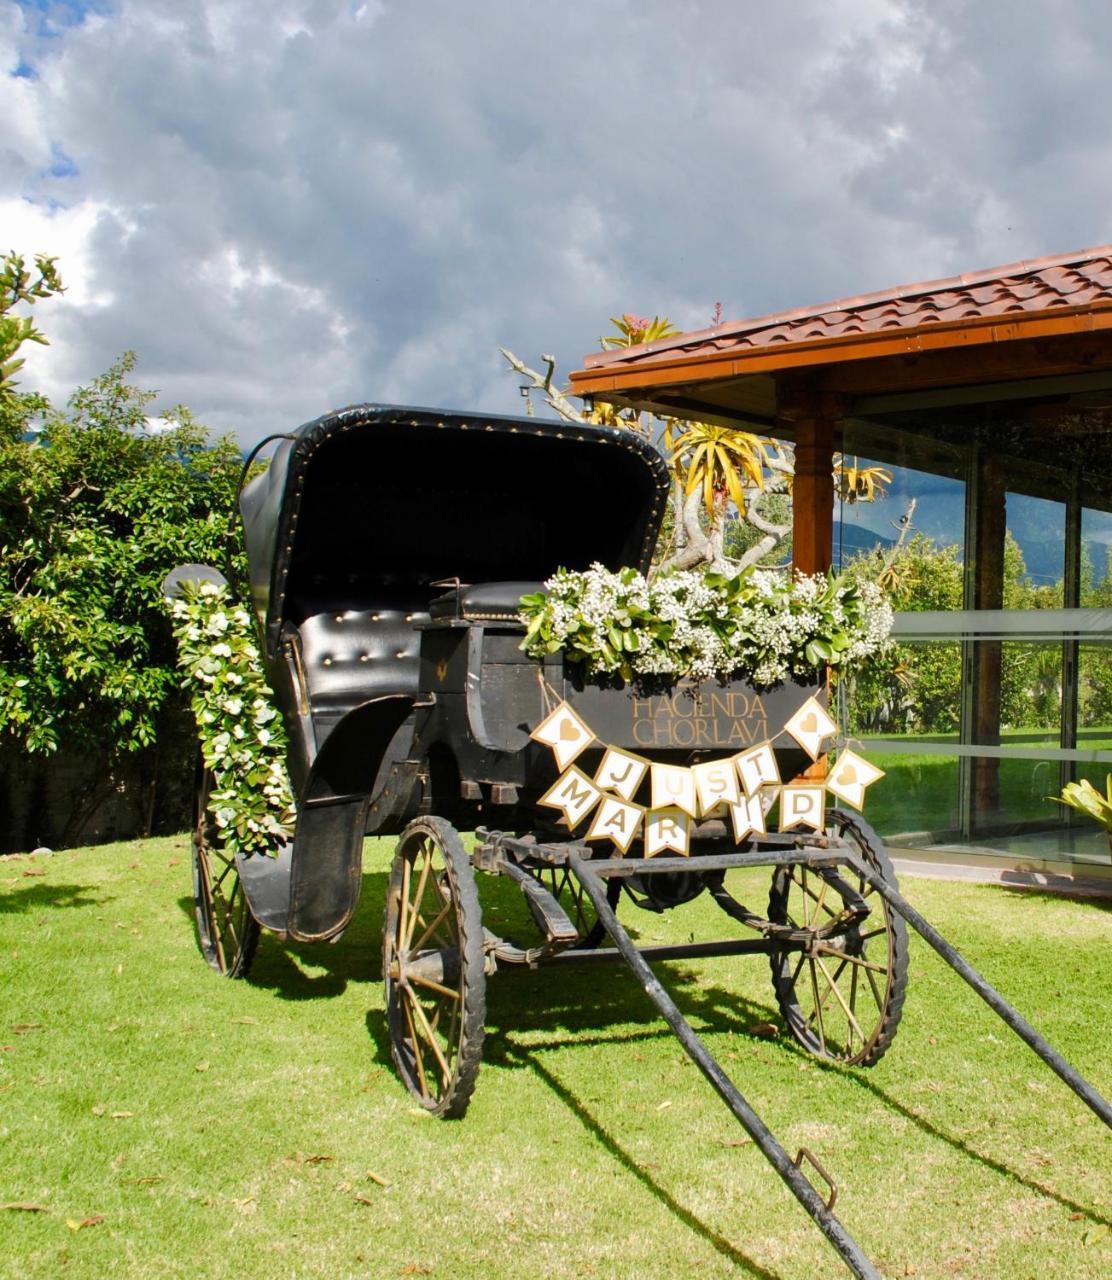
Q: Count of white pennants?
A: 14